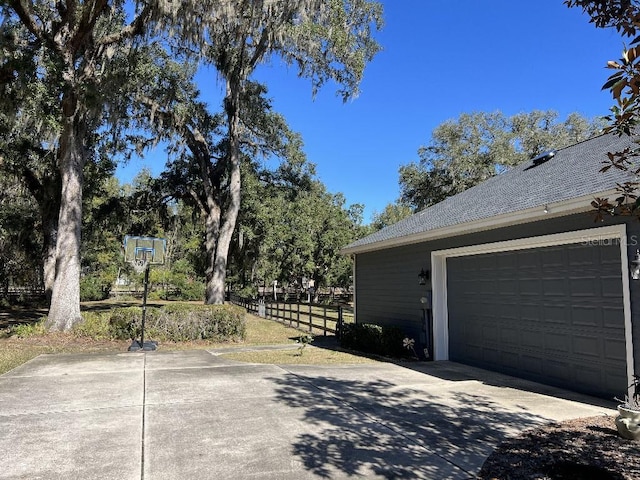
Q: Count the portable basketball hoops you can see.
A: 1